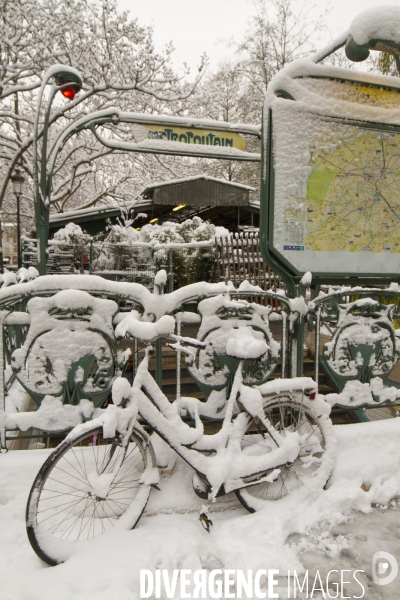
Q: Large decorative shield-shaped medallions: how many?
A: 3